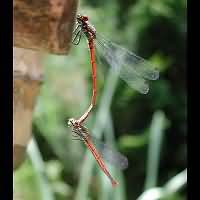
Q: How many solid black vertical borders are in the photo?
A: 2